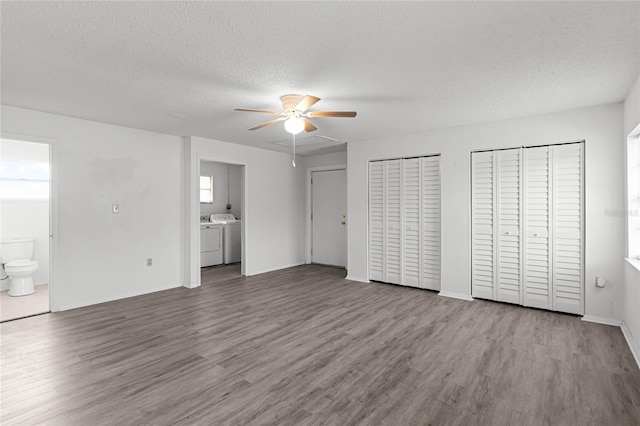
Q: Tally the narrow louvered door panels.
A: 8